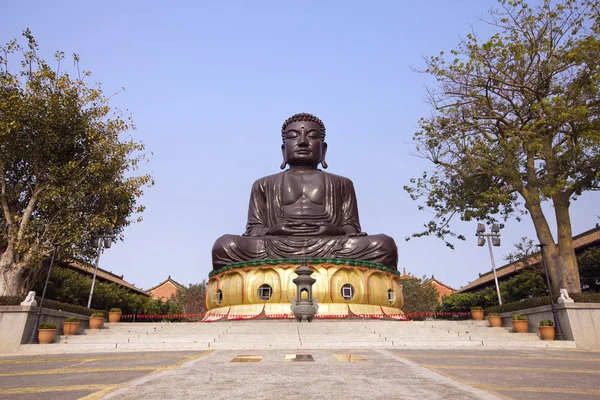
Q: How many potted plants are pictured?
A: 8